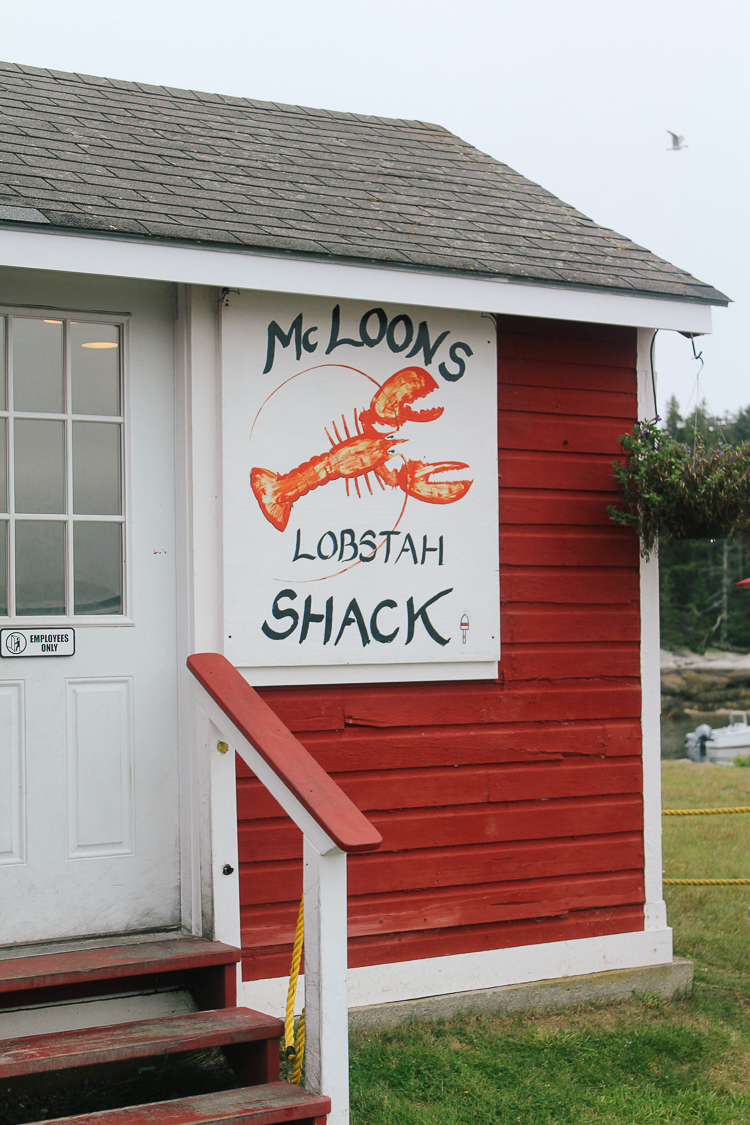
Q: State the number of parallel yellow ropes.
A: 2